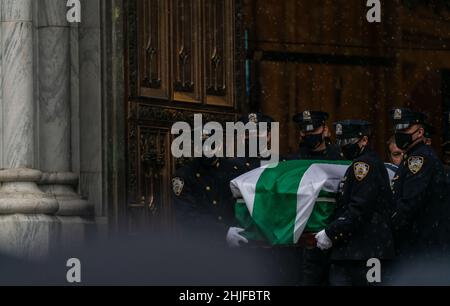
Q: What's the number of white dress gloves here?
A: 2